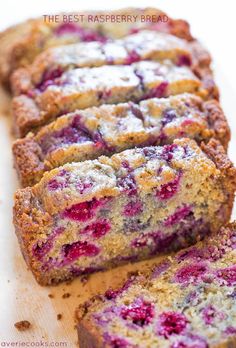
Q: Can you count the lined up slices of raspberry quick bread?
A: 5